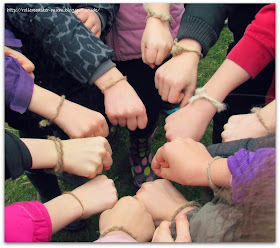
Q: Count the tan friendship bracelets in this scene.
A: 11